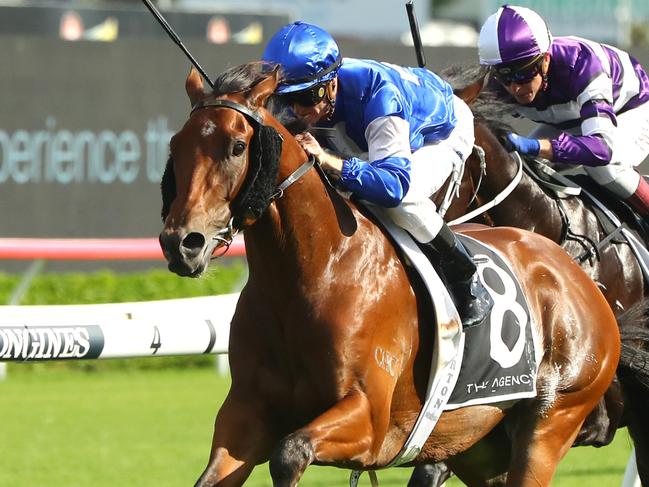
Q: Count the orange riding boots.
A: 0